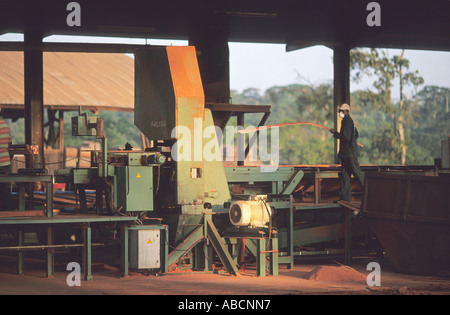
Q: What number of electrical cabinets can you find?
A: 2